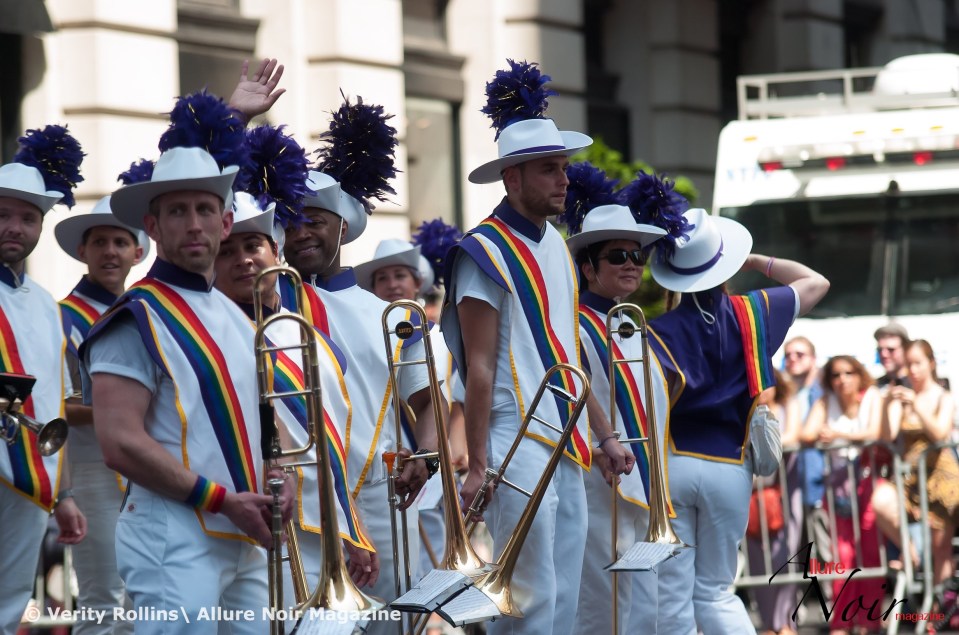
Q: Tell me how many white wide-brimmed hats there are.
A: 9